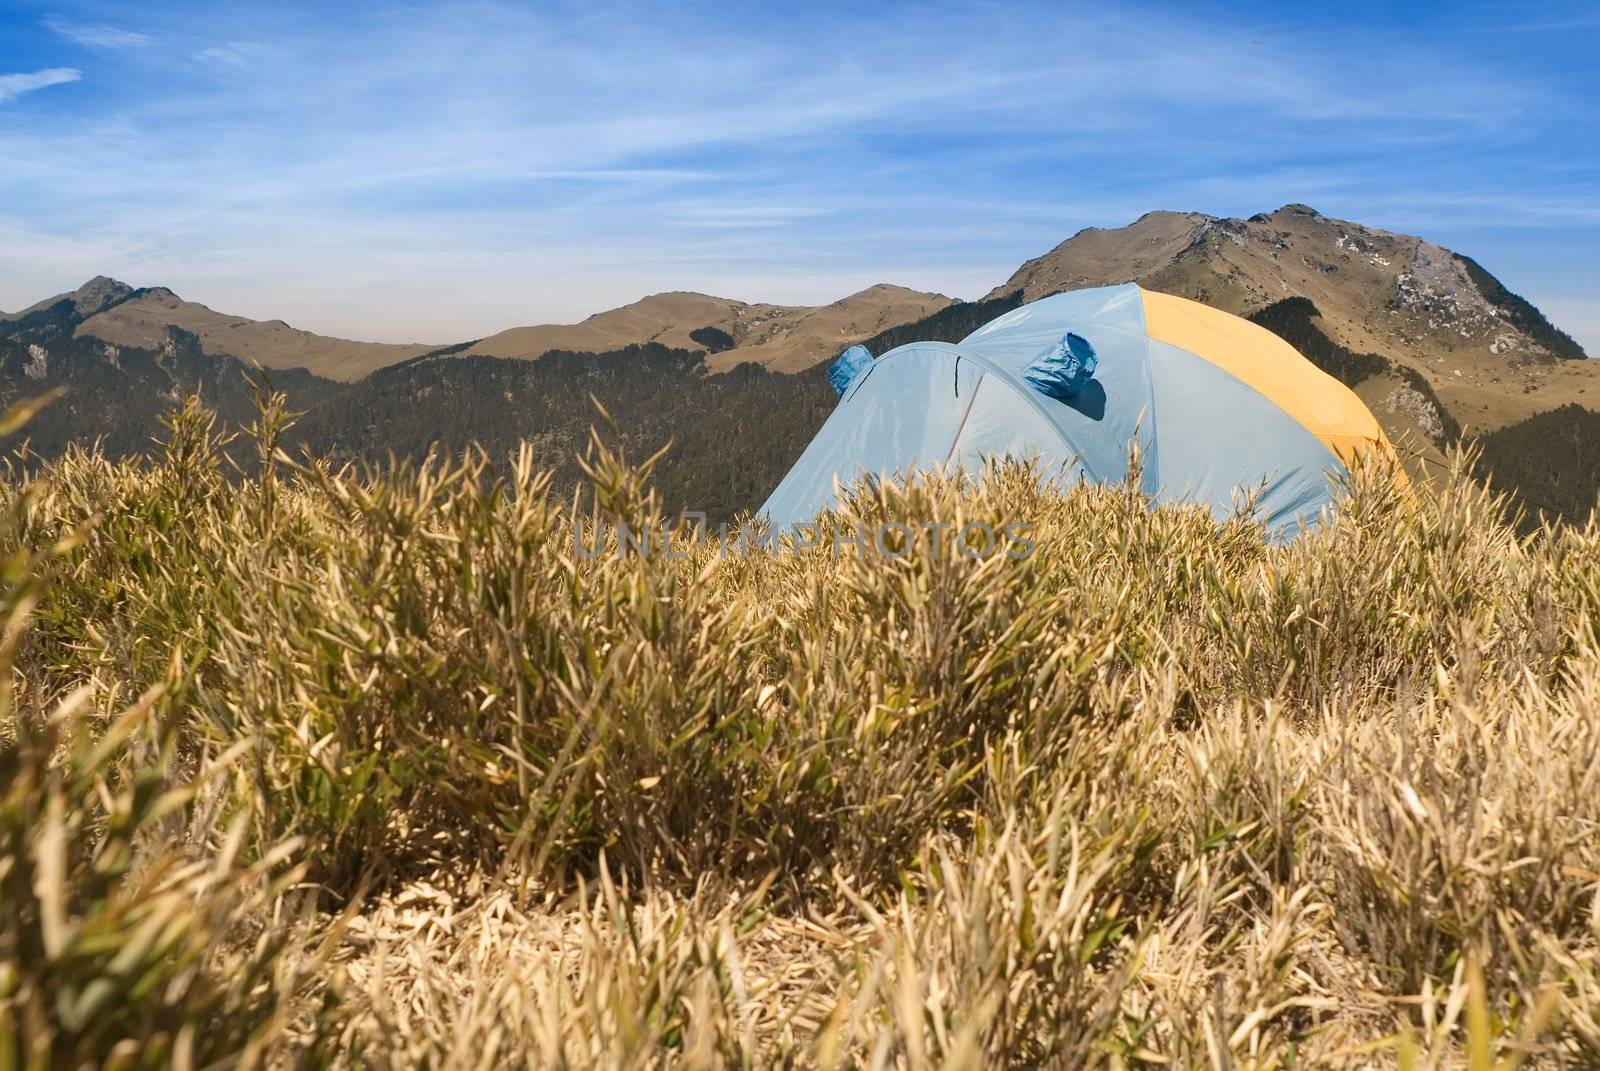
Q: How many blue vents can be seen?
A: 2